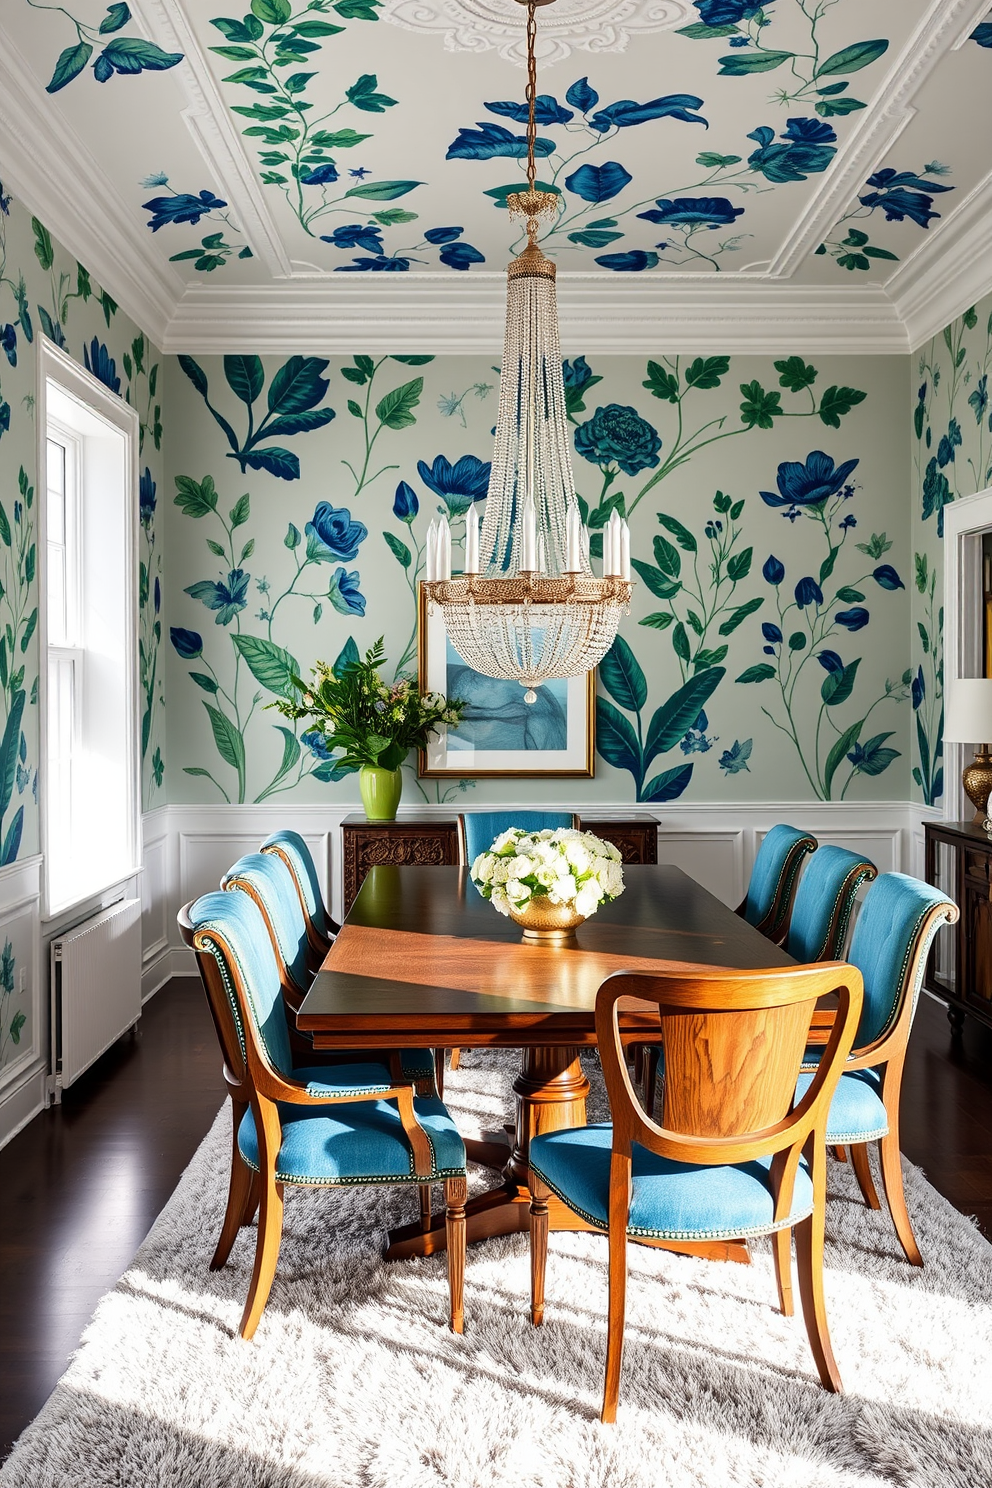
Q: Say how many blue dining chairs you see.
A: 8